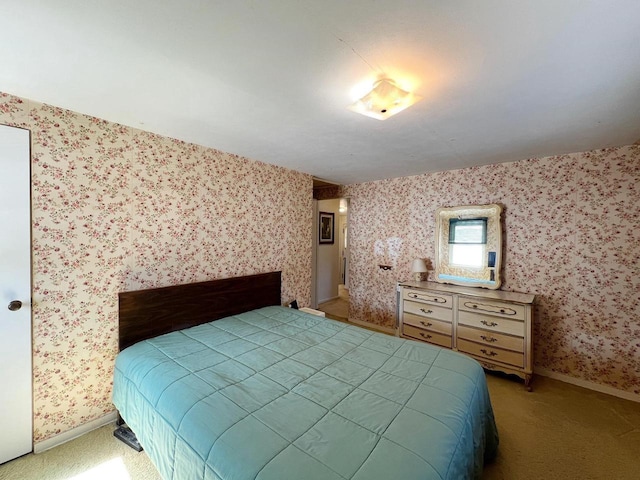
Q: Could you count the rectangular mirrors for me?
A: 1